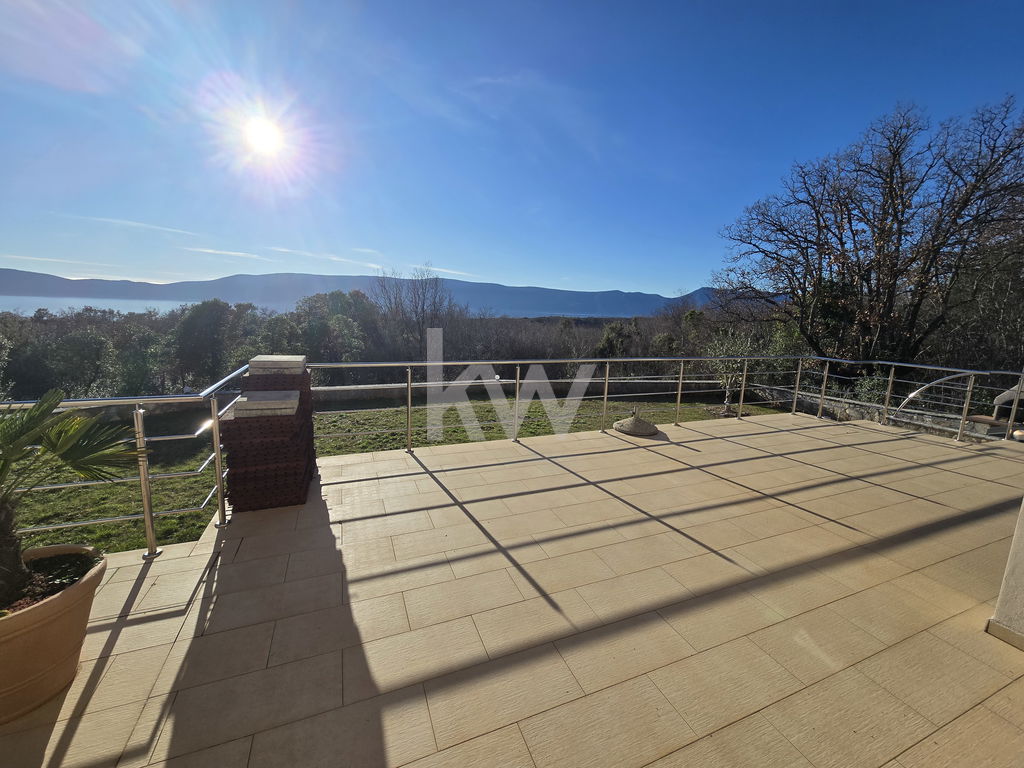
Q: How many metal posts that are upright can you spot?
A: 12